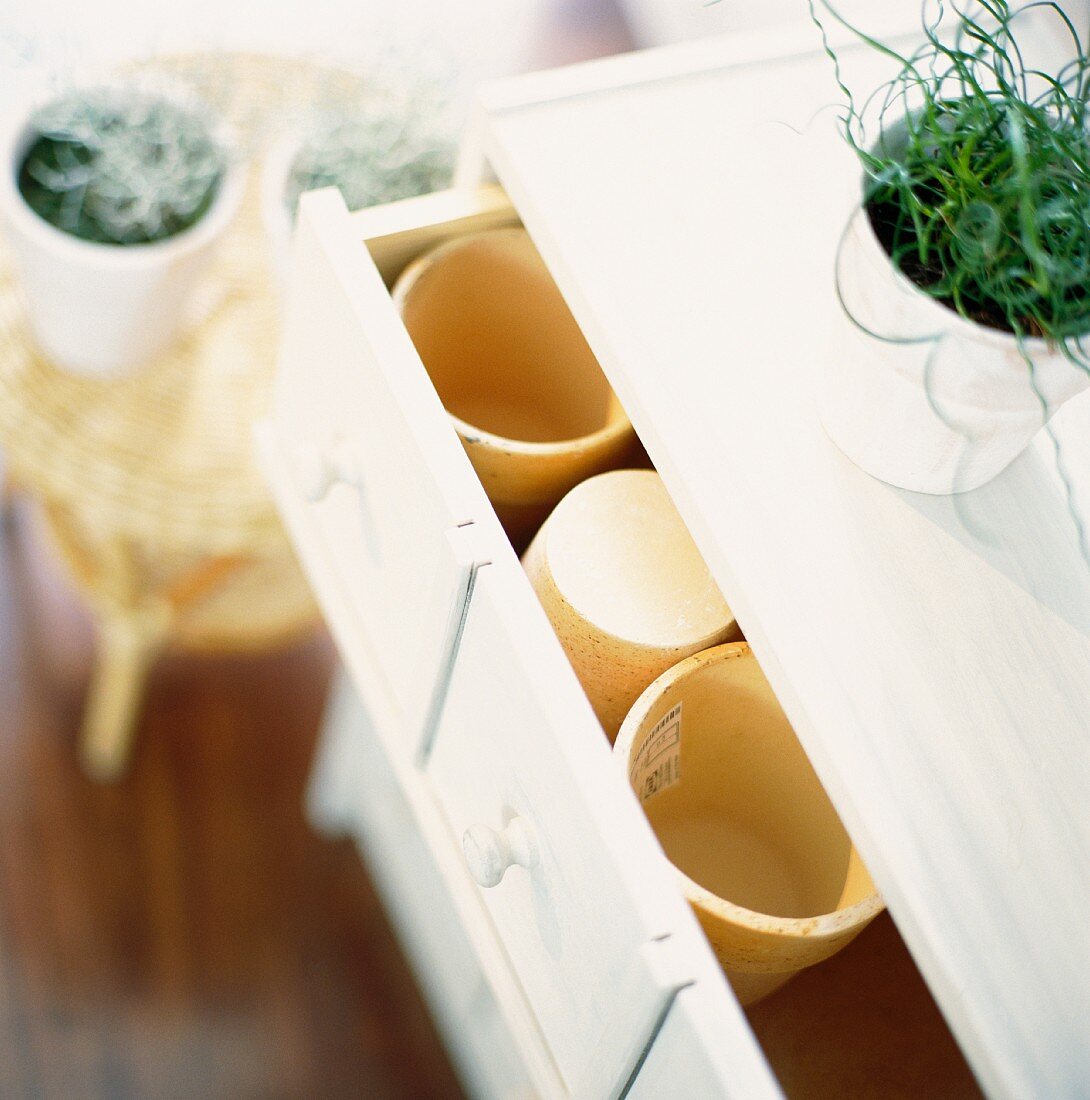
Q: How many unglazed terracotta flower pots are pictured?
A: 3